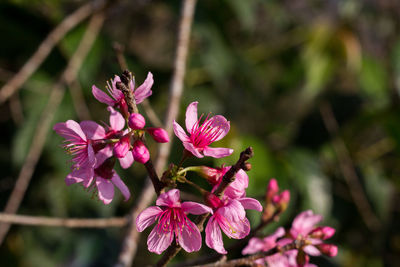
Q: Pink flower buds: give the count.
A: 9